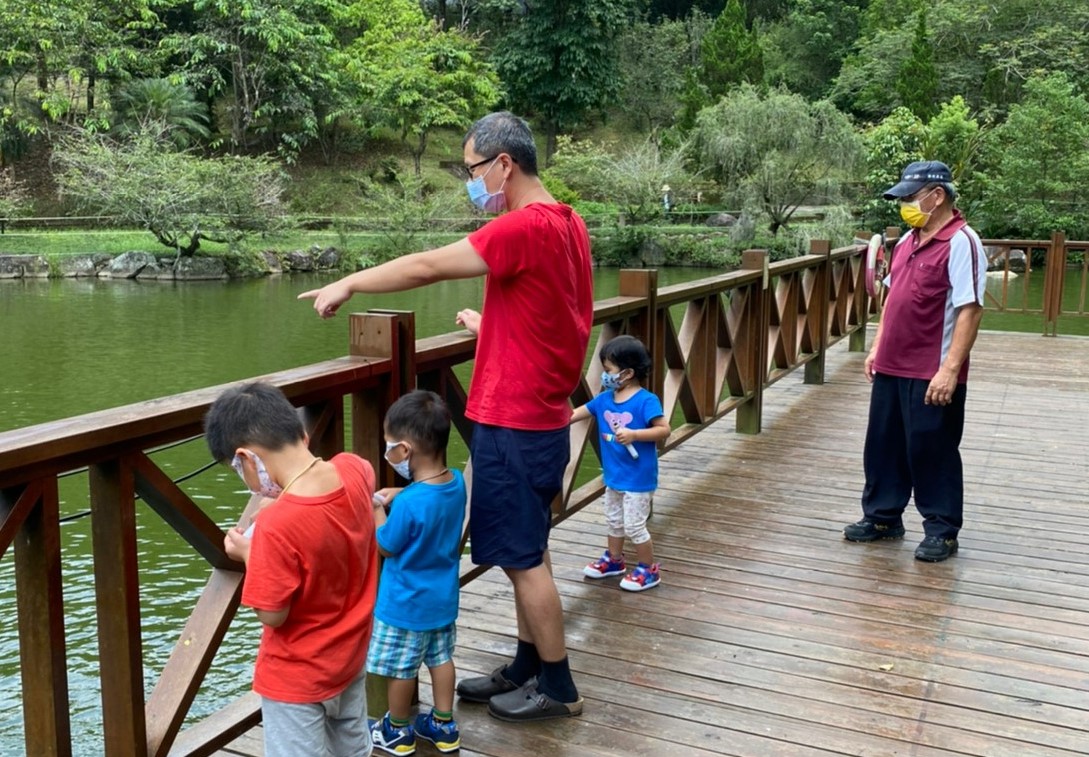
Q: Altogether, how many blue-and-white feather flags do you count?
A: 0